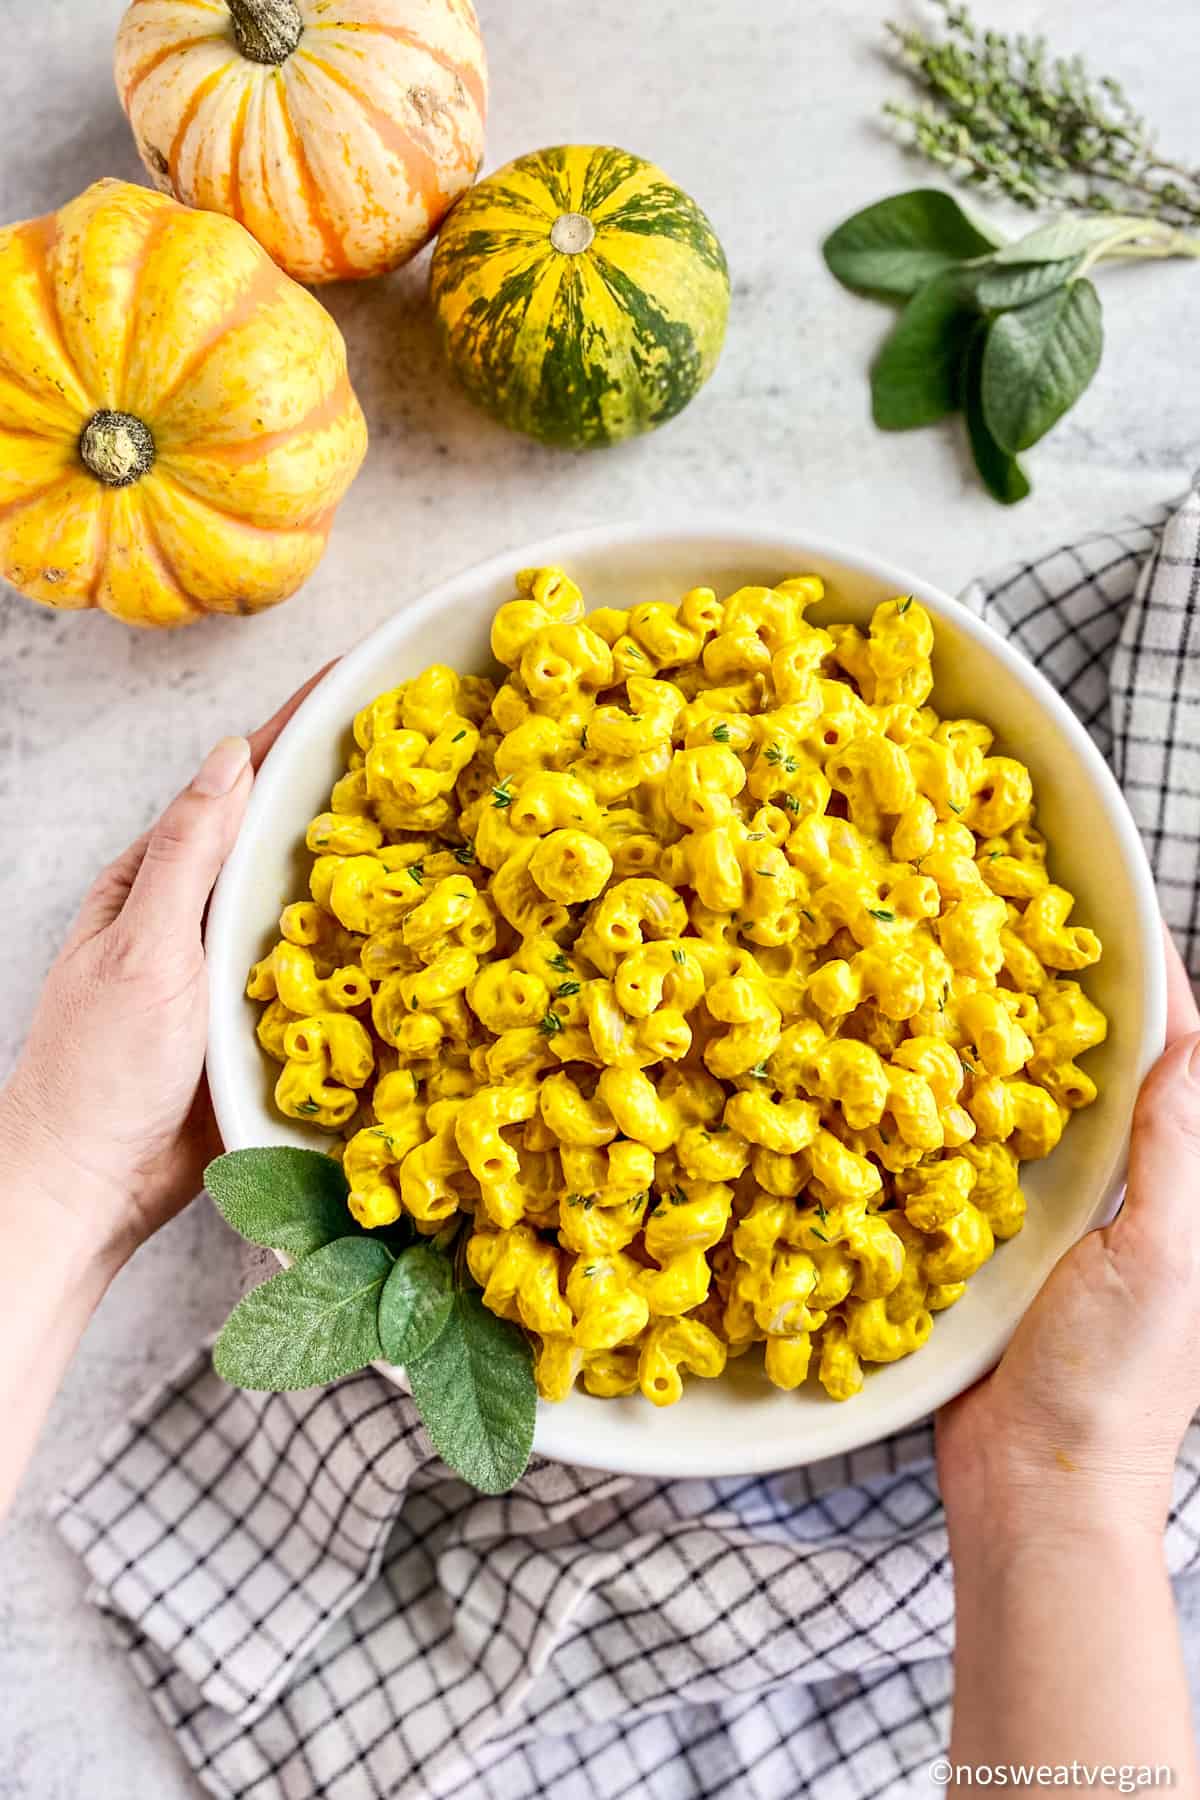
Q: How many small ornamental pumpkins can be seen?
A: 3